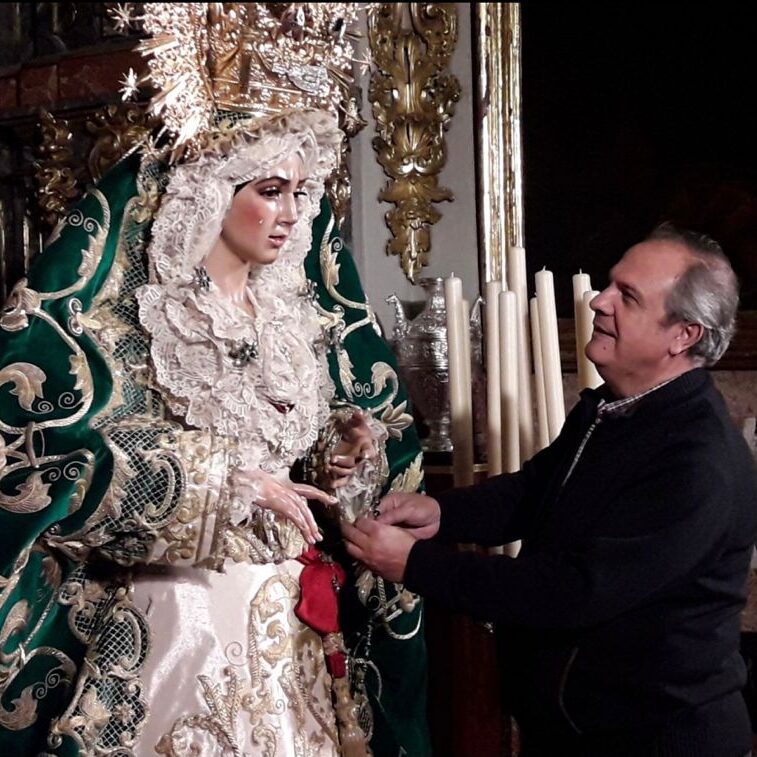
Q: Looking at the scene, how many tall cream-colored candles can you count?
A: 9